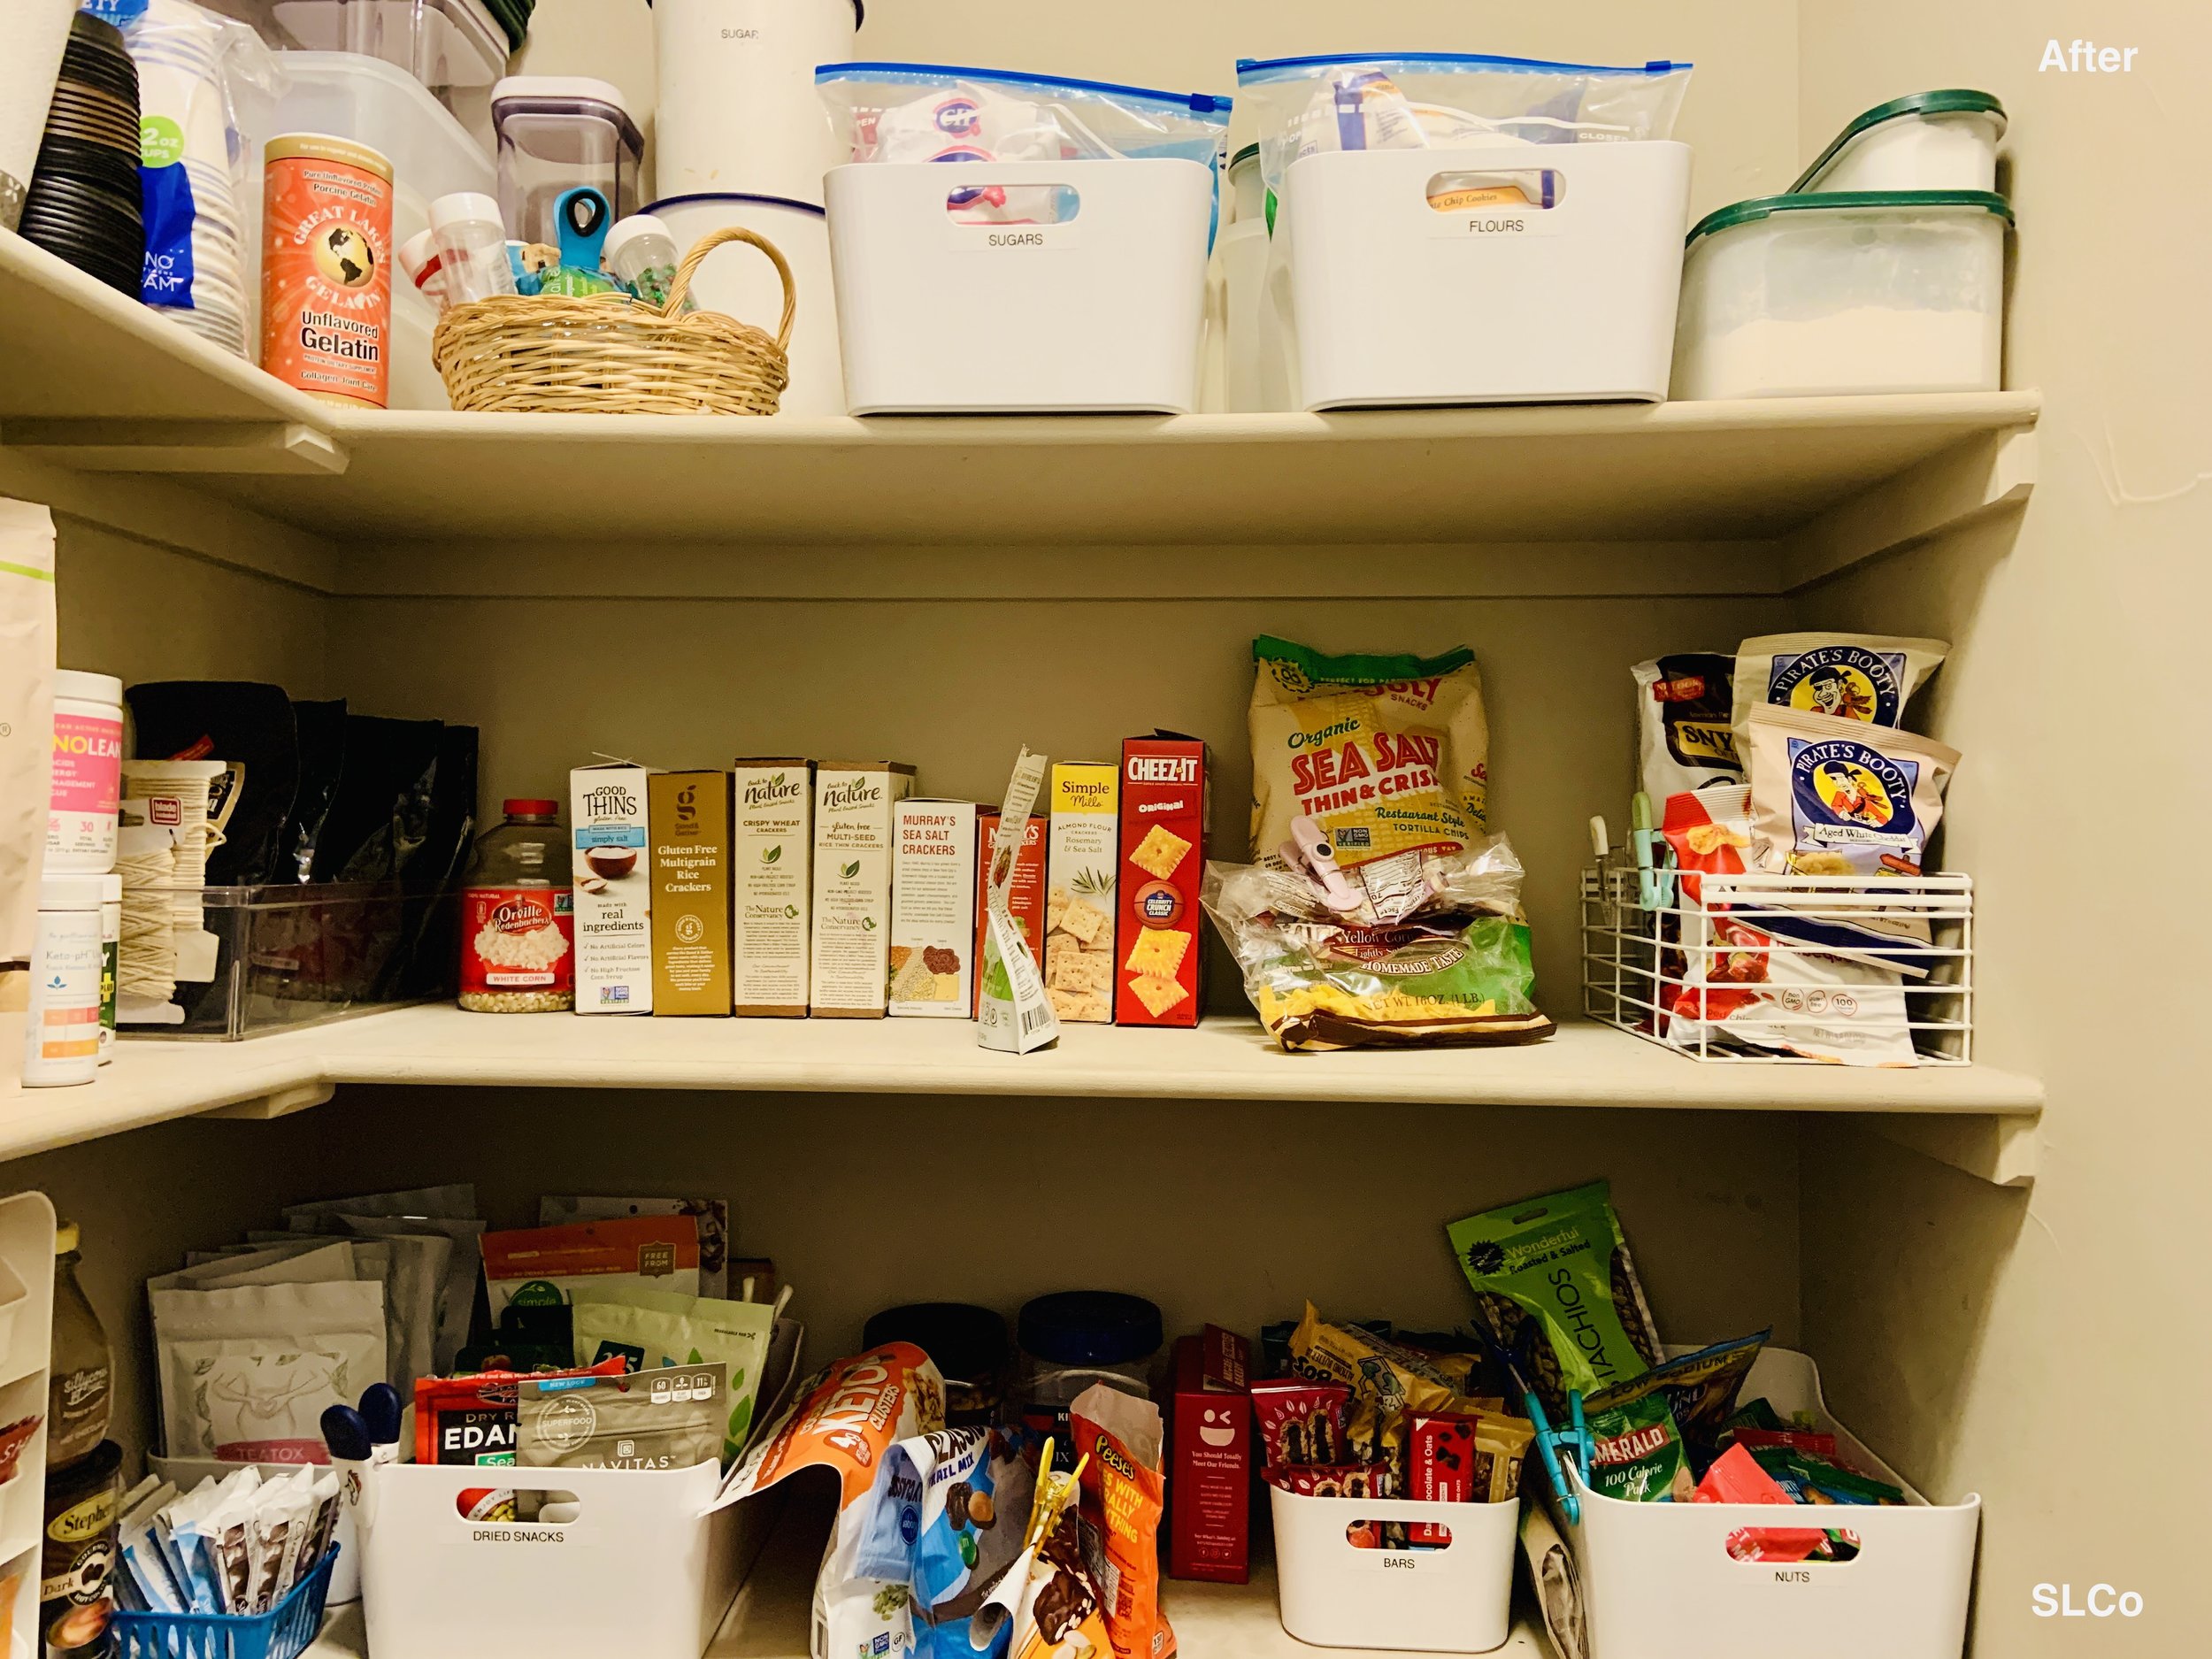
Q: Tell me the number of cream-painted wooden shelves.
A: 3